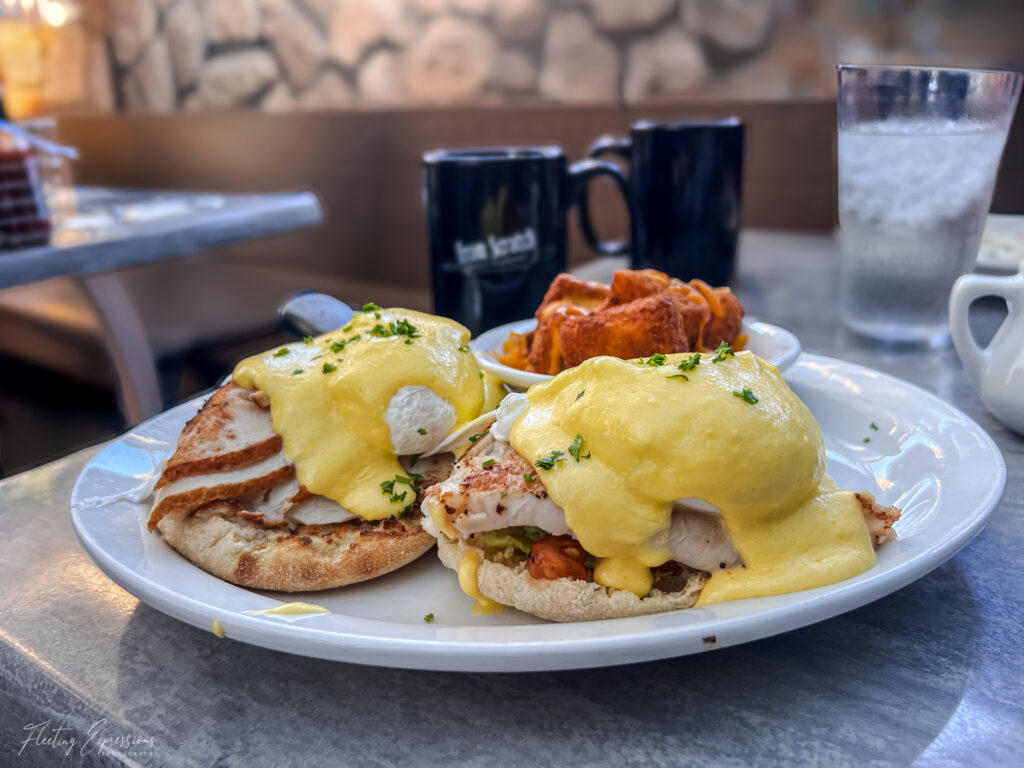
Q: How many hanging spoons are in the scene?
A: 0